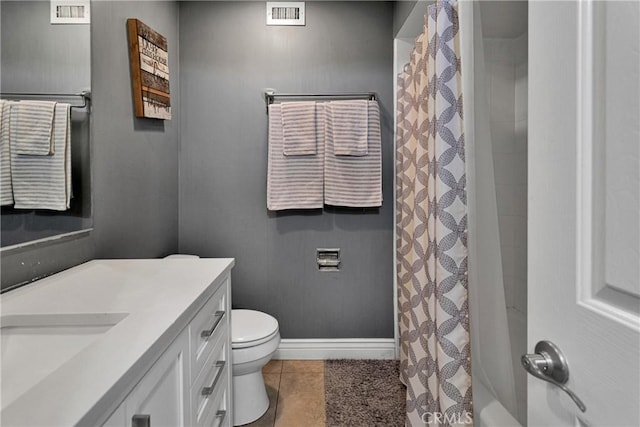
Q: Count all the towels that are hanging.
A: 4